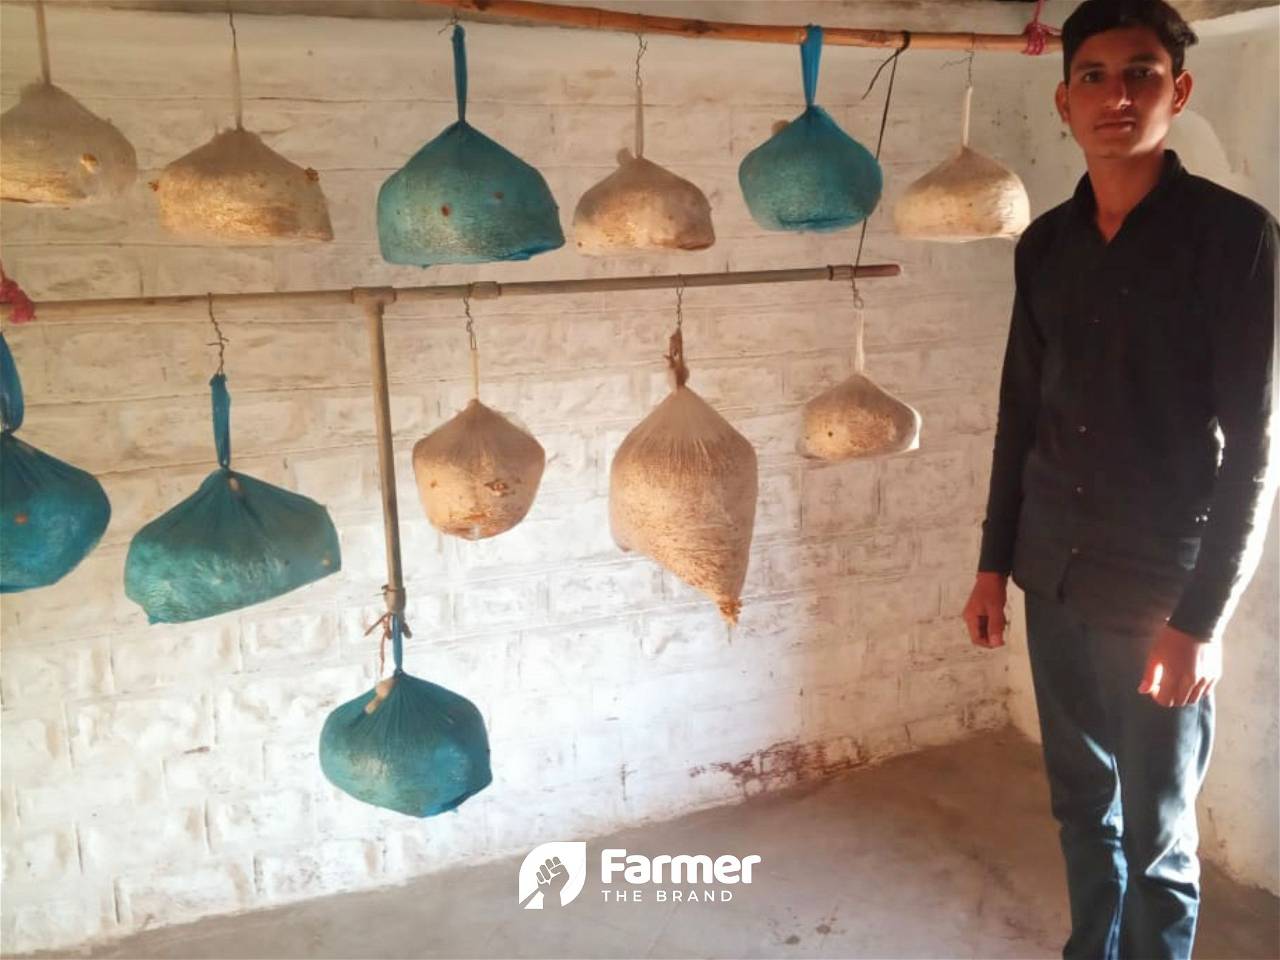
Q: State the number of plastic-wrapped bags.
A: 12